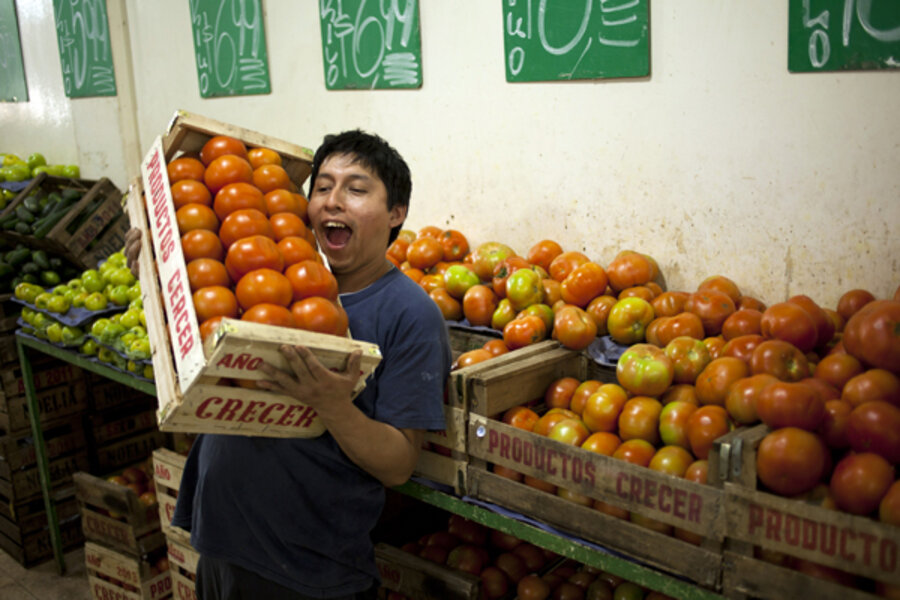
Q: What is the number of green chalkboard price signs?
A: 6